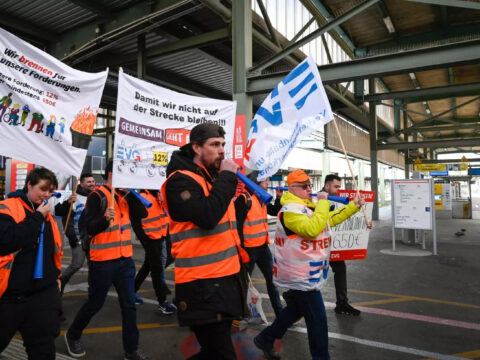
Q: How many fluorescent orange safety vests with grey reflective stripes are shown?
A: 5